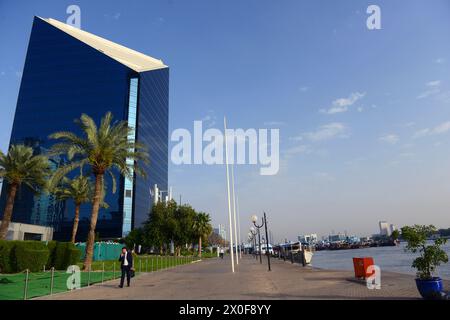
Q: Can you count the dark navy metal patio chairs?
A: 0